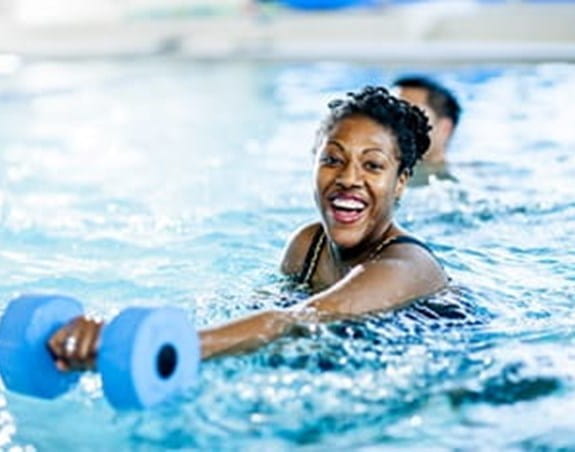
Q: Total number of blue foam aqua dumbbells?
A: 1